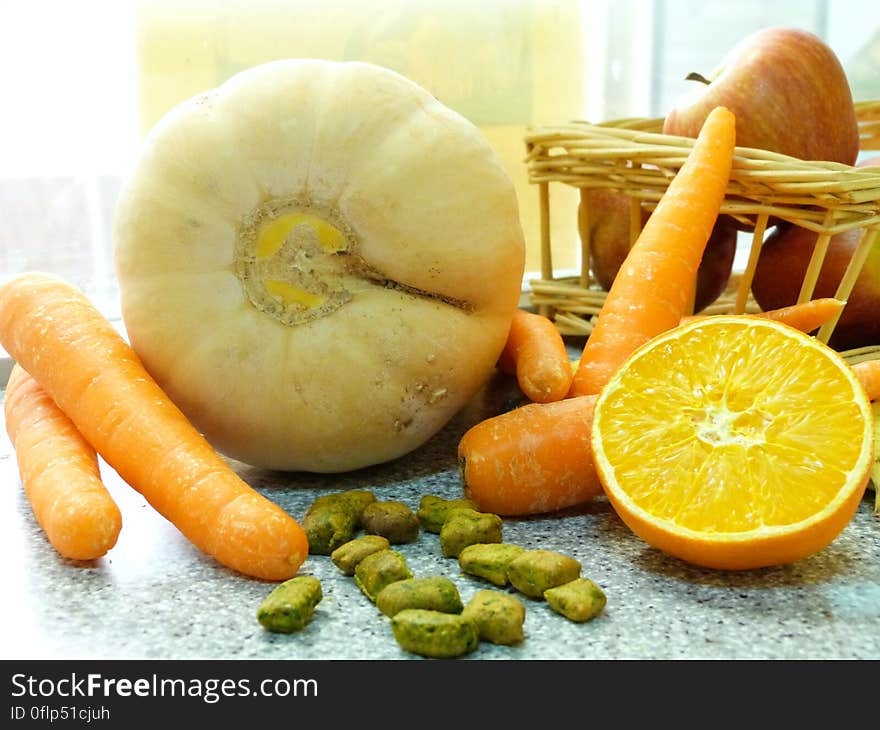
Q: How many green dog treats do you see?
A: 14